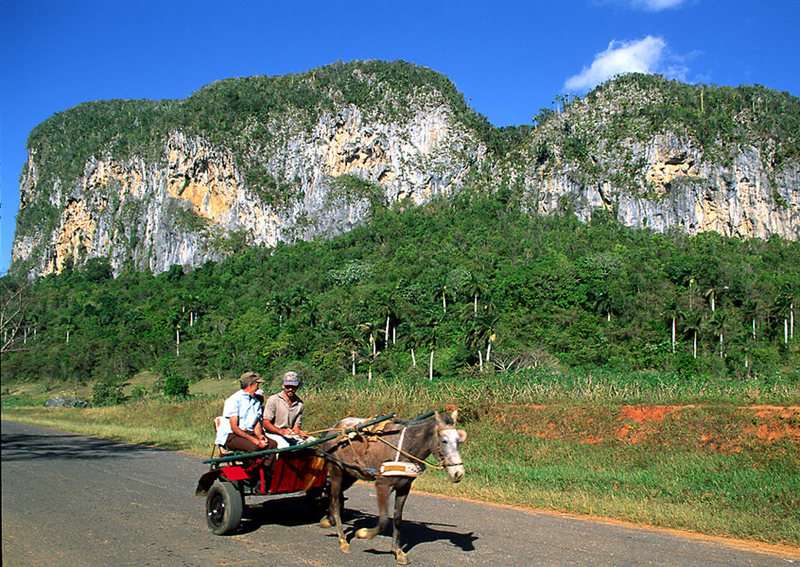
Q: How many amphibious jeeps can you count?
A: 0